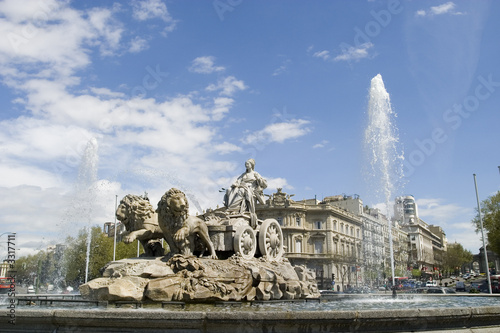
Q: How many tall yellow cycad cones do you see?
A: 0